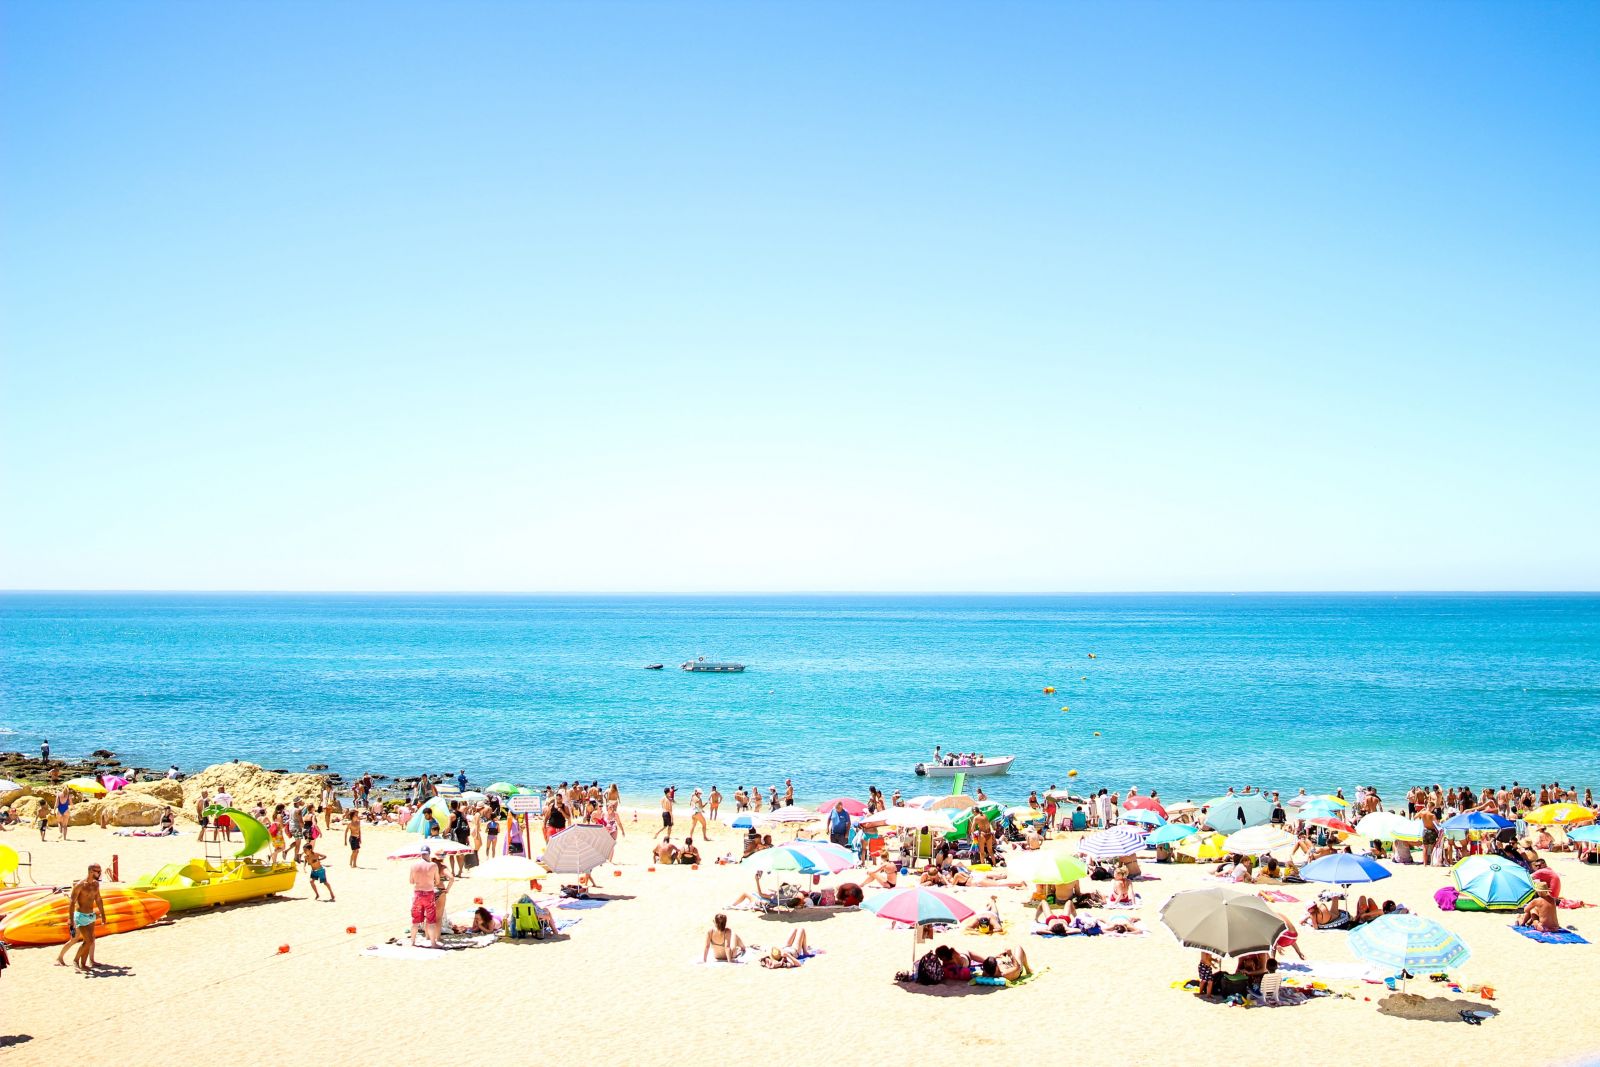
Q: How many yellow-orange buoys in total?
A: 6